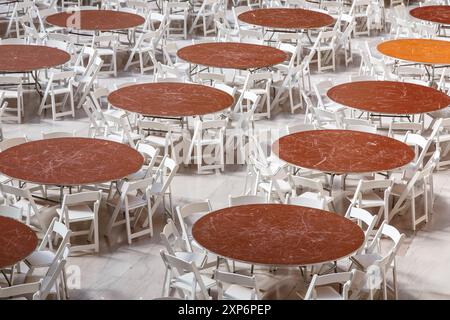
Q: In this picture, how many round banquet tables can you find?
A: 12